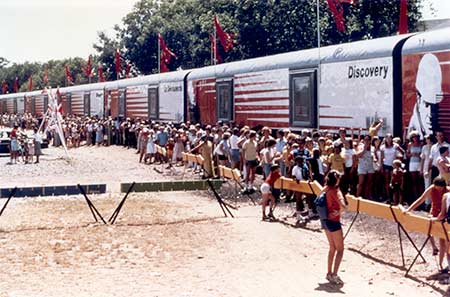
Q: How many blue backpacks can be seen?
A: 1